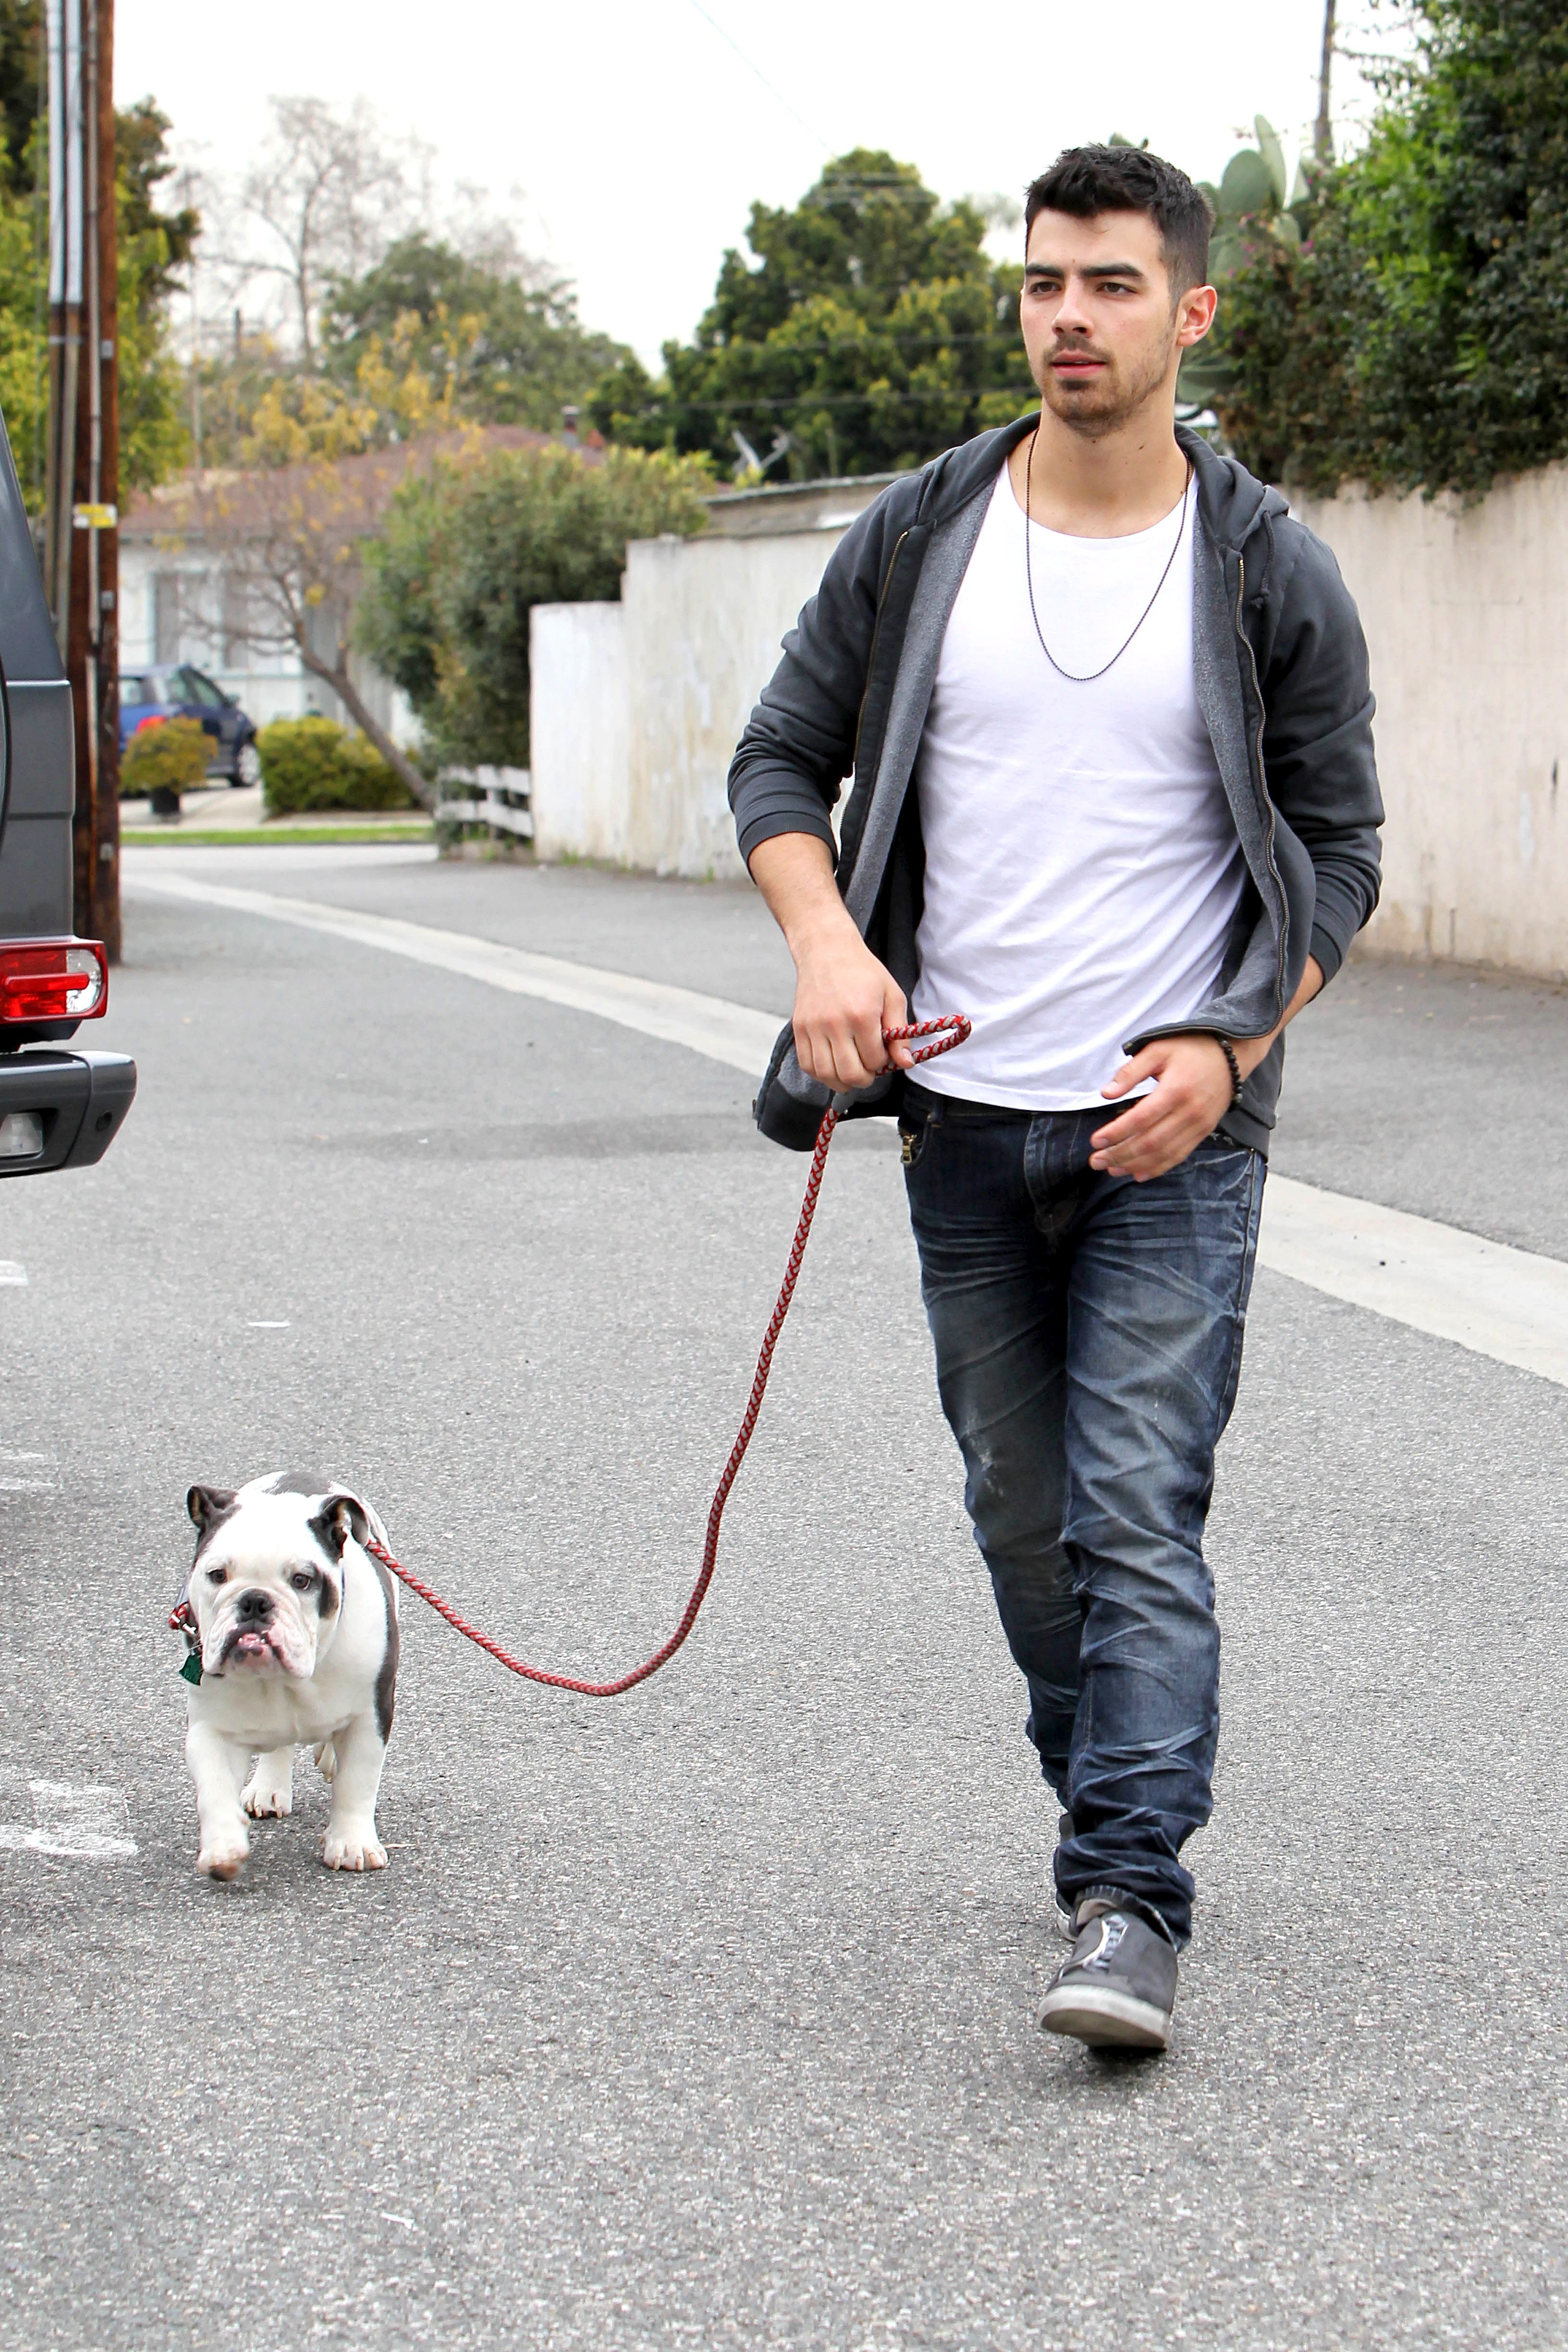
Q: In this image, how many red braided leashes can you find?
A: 1